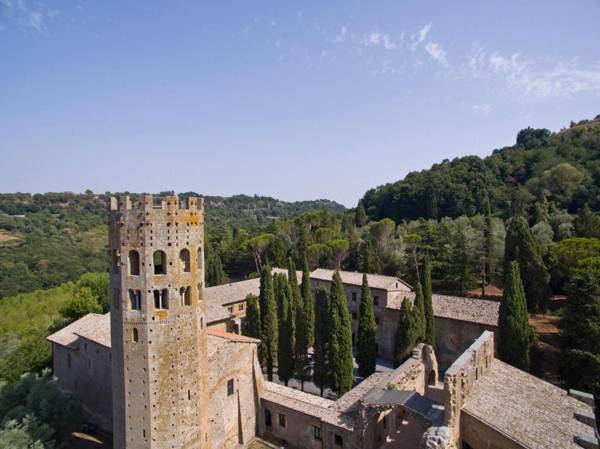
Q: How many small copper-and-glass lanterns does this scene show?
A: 0